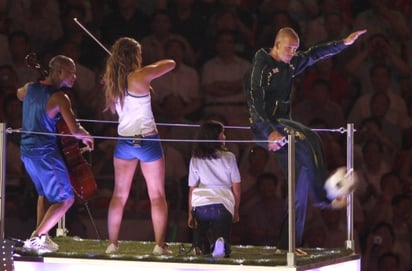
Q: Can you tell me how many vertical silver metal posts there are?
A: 4